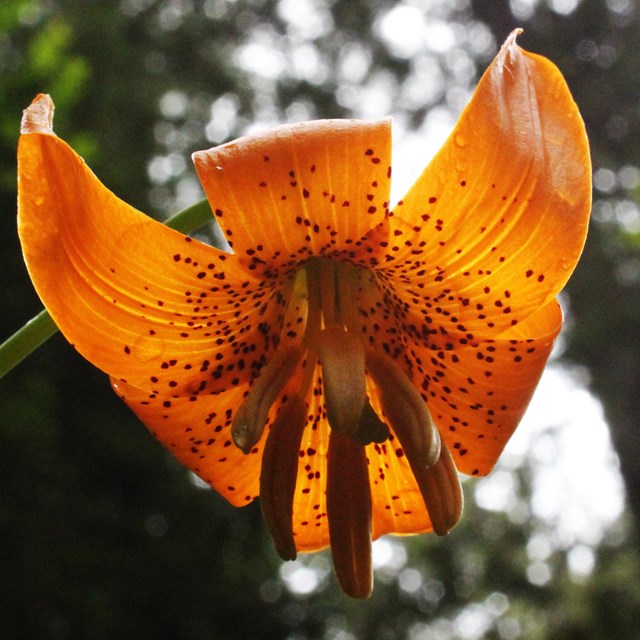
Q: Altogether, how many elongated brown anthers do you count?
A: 6